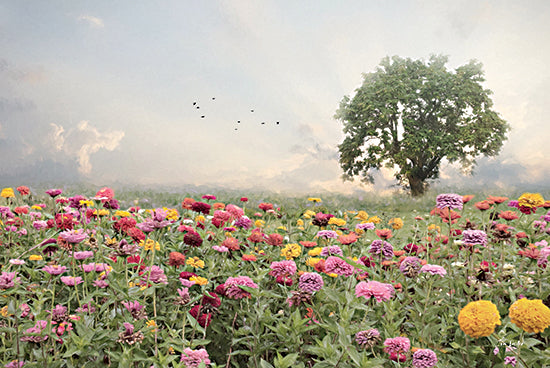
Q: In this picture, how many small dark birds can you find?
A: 9